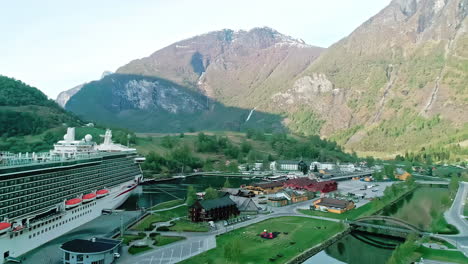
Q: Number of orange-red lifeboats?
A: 4